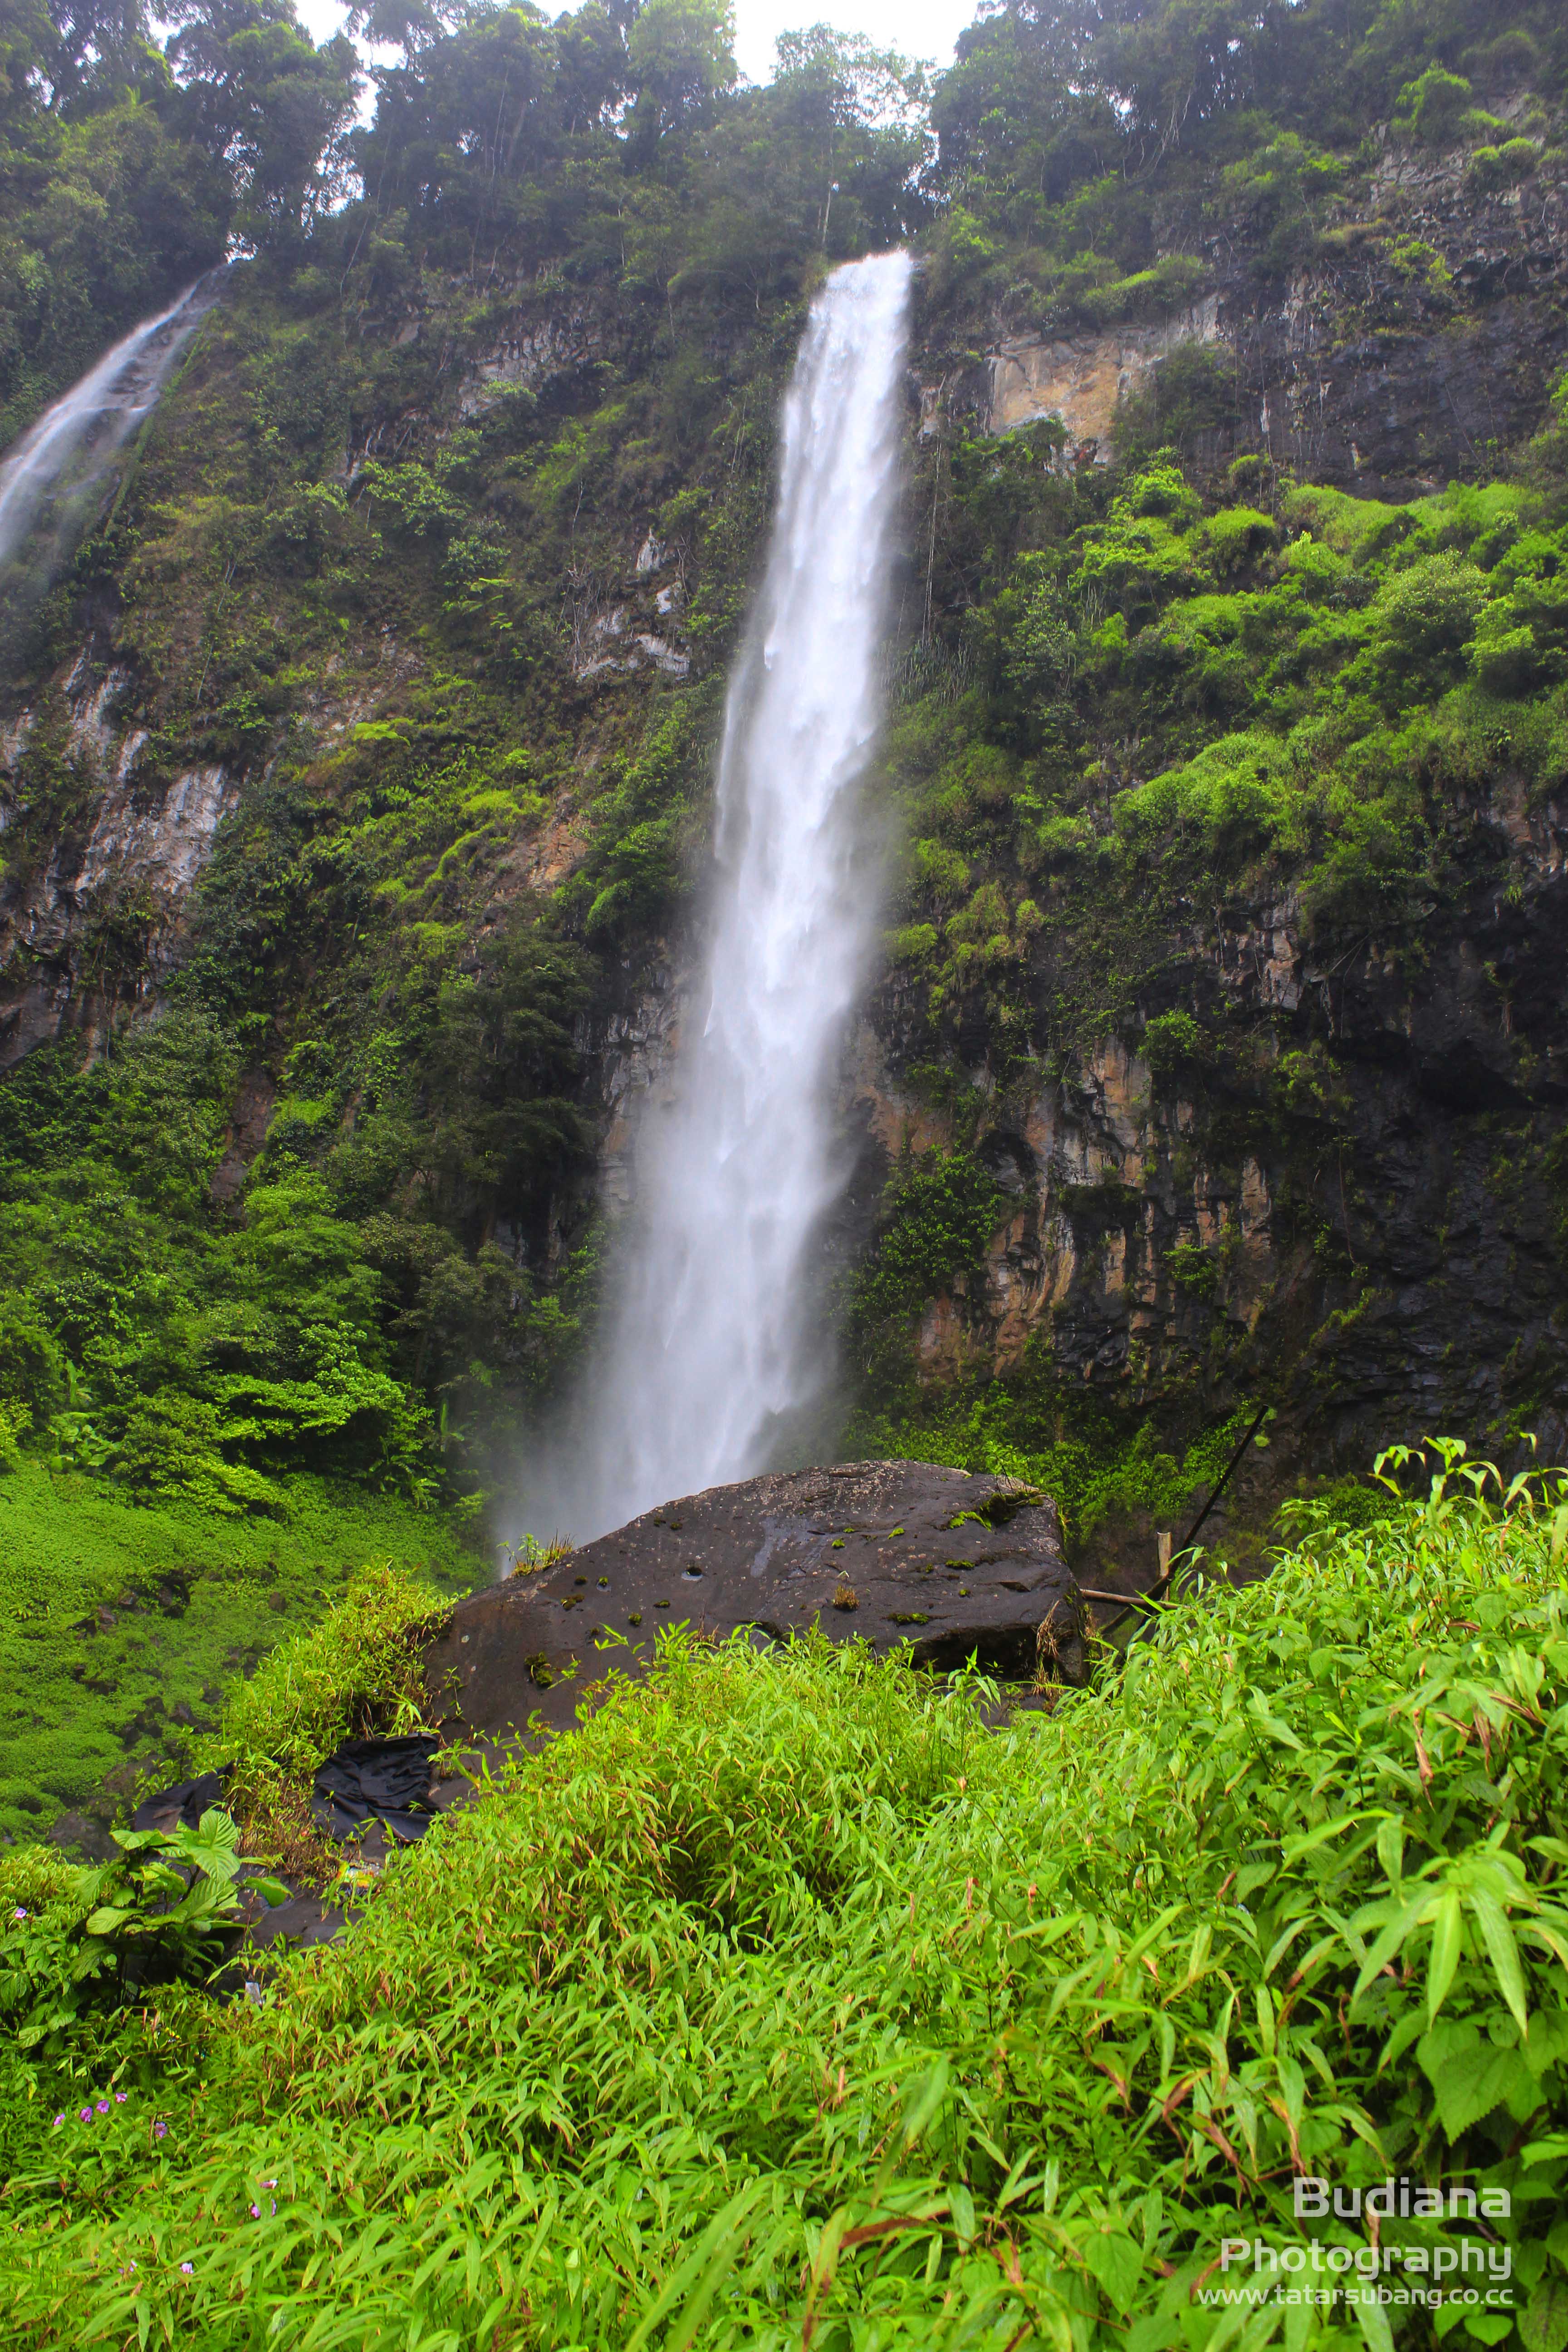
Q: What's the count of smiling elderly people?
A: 0